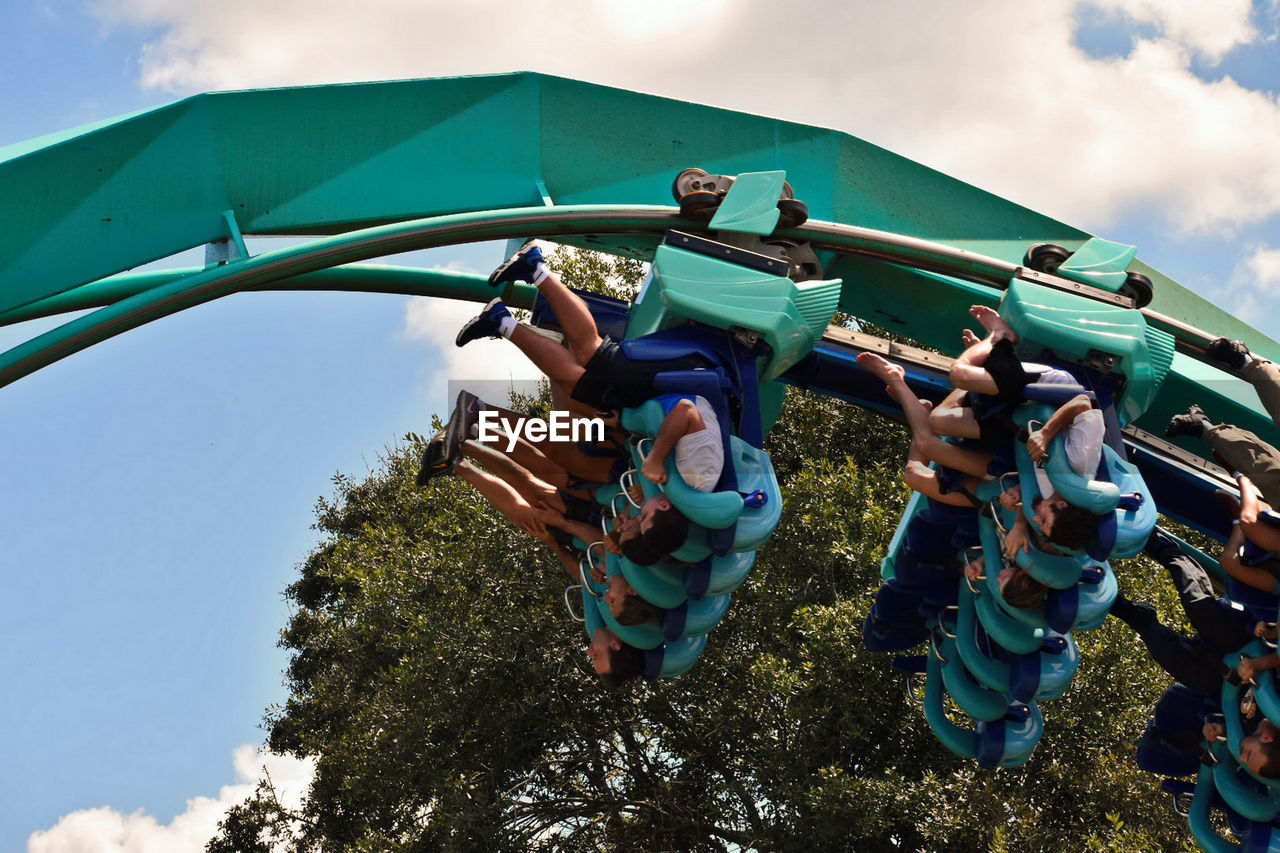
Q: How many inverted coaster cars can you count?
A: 3